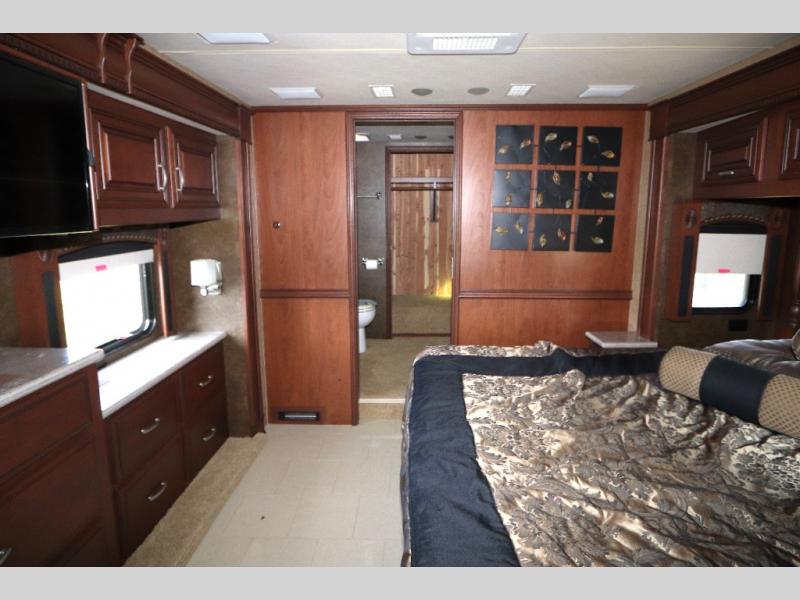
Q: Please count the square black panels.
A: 9